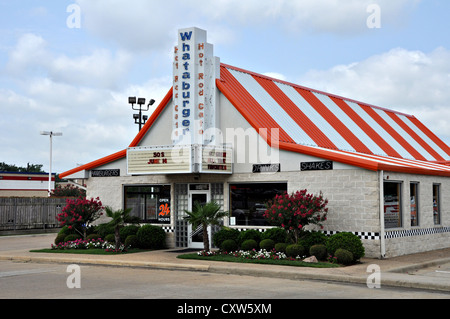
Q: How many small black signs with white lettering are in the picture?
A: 3